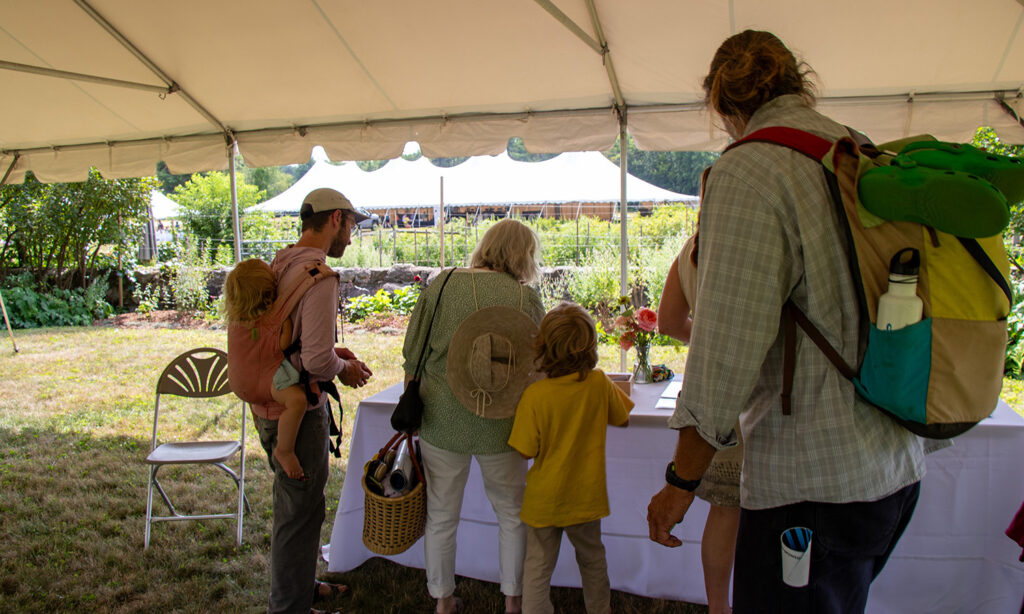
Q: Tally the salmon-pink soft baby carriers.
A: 1